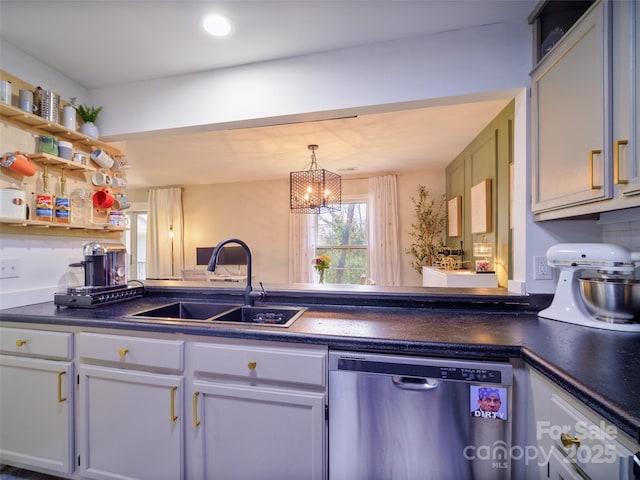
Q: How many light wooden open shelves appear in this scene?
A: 3